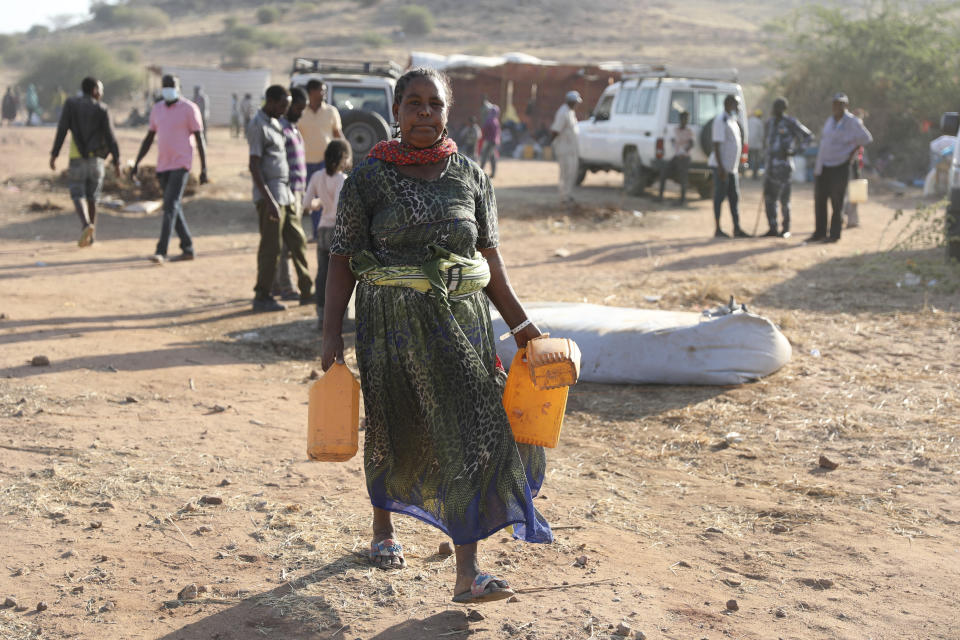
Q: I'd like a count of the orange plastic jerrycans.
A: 3